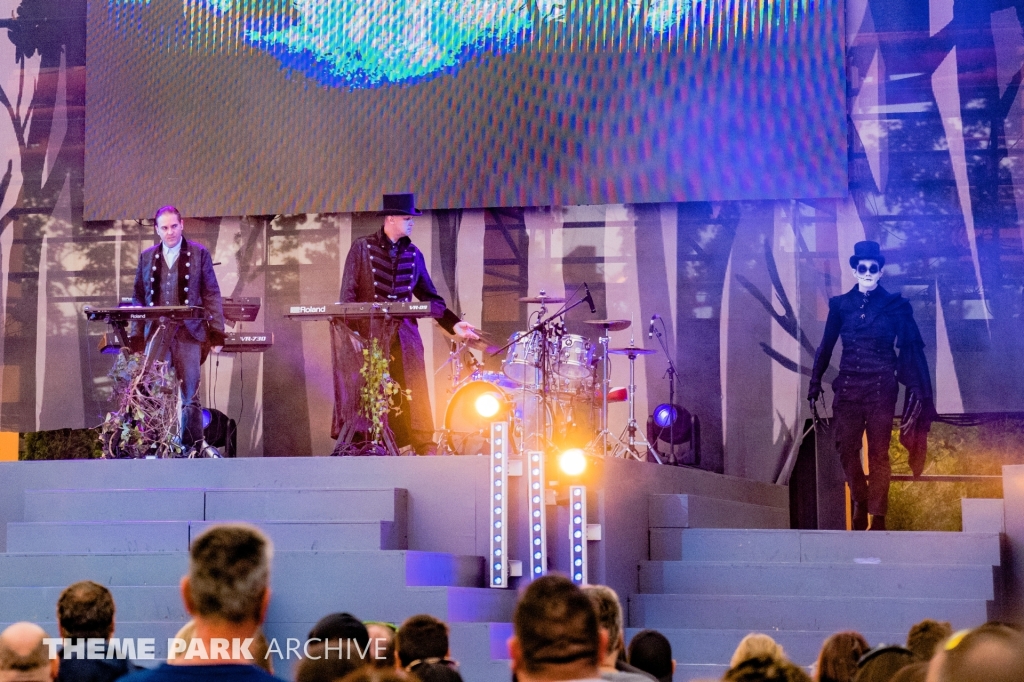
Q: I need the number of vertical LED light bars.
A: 3